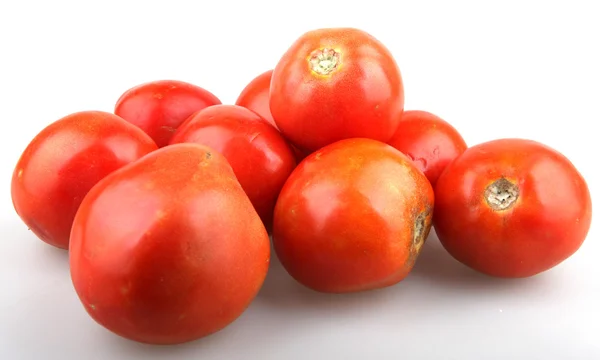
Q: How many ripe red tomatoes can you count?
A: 9